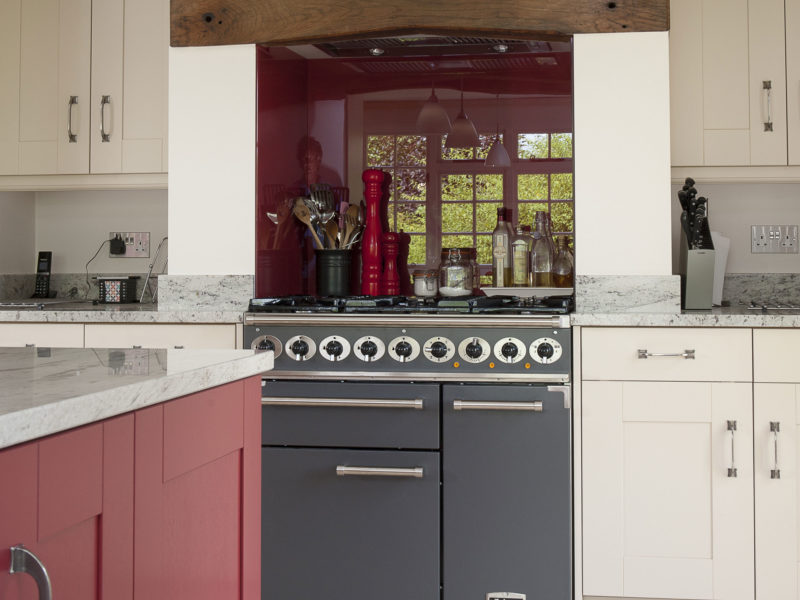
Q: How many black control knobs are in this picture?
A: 9